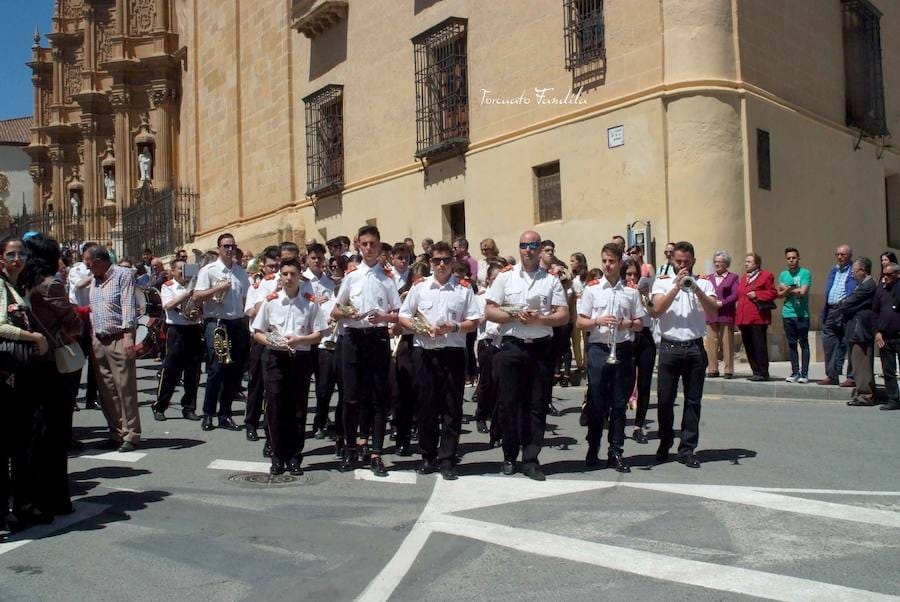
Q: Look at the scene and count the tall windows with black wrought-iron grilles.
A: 4